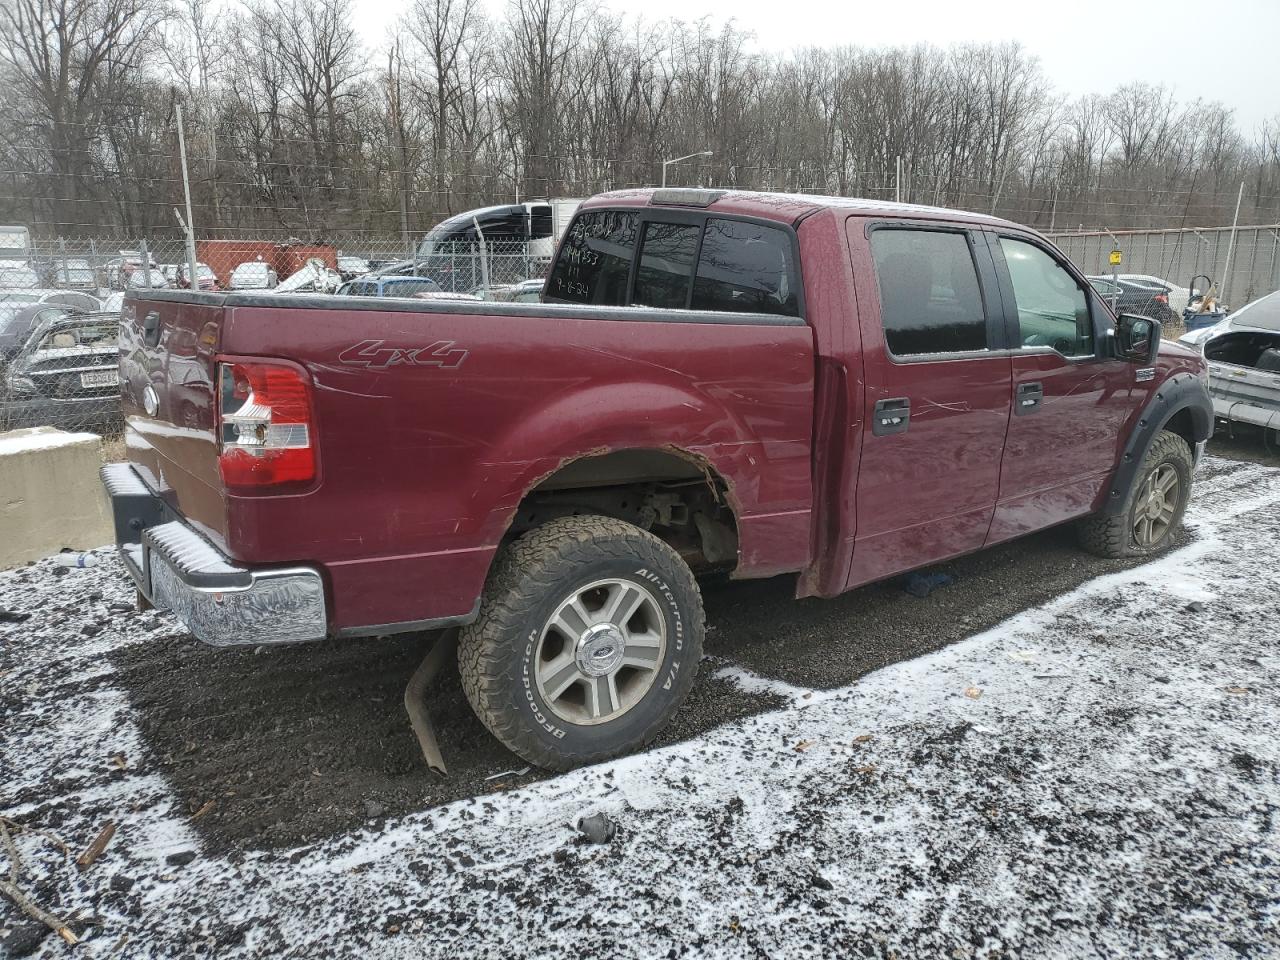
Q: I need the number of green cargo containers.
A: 0